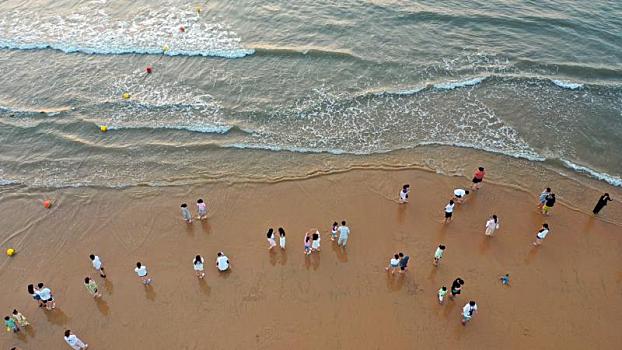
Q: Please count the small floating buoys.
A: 8